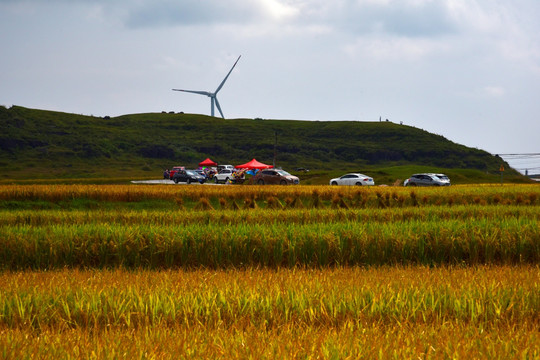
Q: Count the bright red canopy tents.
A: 2